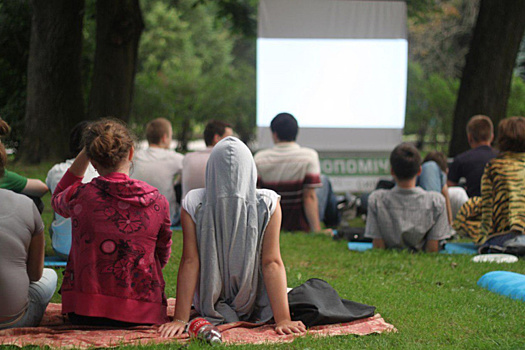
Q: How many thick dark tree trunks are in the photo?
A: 3